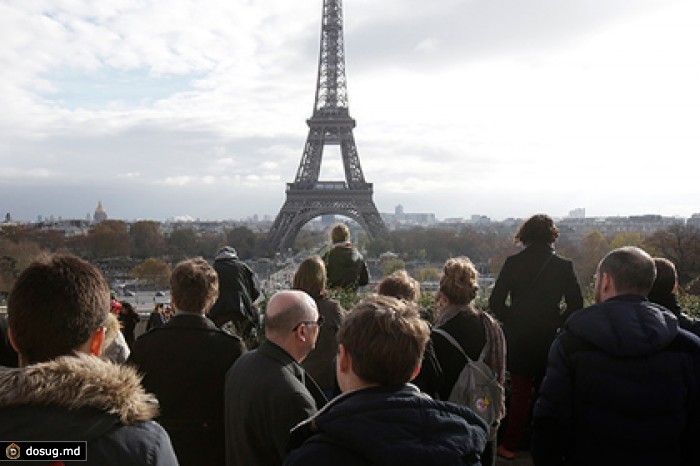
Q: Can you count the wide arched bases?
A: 1